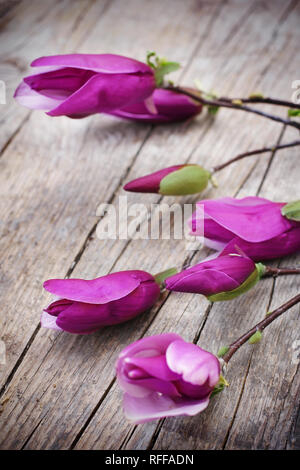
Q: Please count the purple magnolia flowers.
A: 7